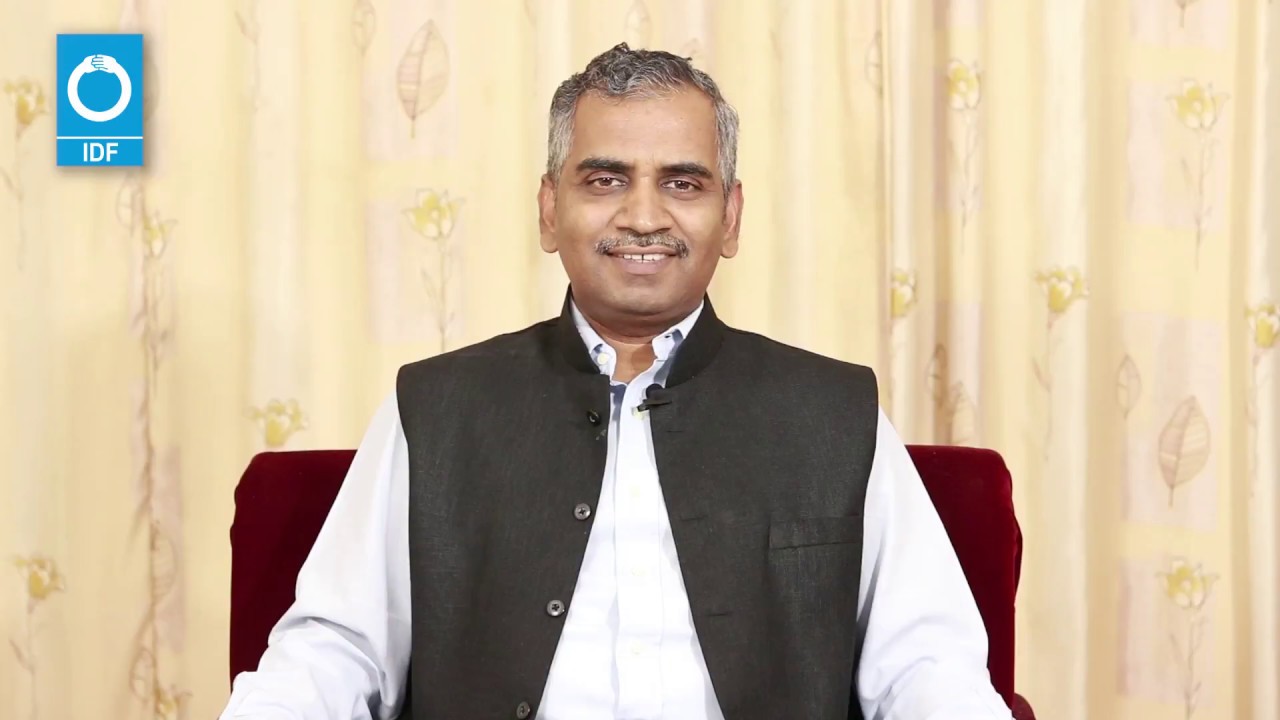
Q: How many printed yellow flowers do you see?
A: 12